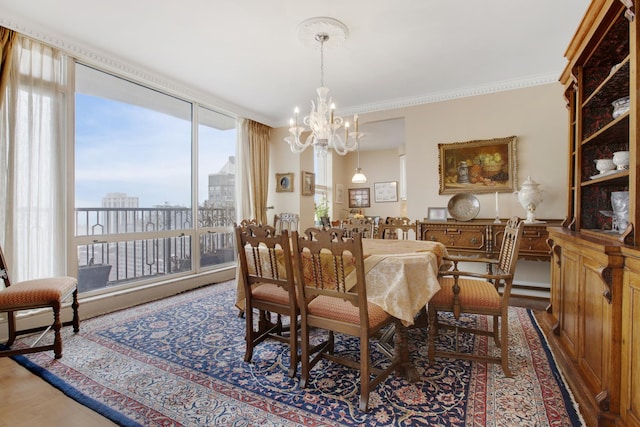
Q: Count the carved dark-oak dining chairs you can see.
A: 8